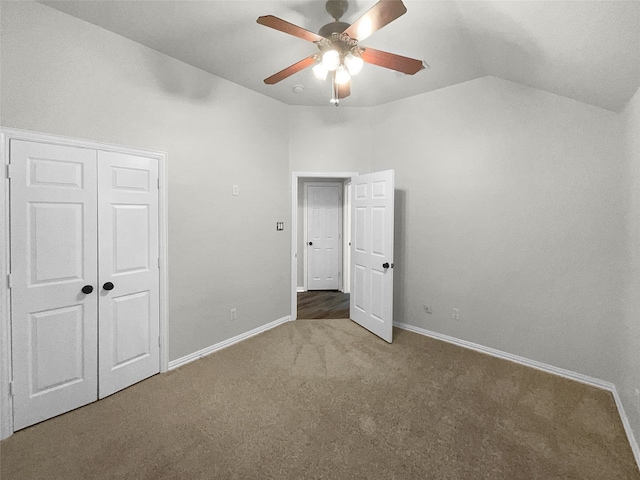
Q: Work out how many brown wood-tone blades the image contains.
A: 5